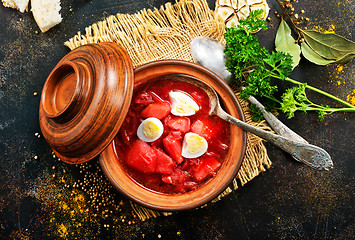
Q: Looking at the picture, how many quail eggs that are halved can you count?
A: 3